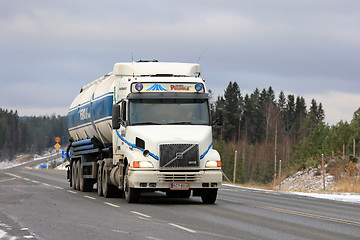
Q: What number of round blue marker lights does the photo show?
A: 2